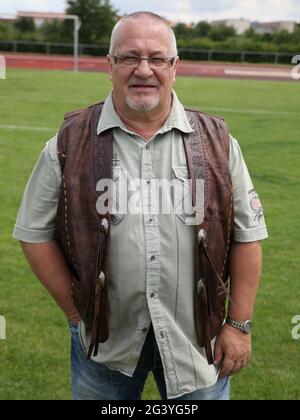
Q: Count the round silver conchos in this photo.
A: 4